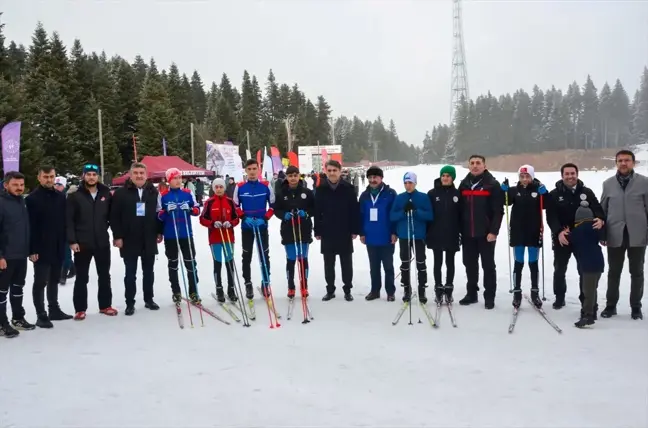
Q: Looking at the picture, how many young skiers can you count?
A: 7